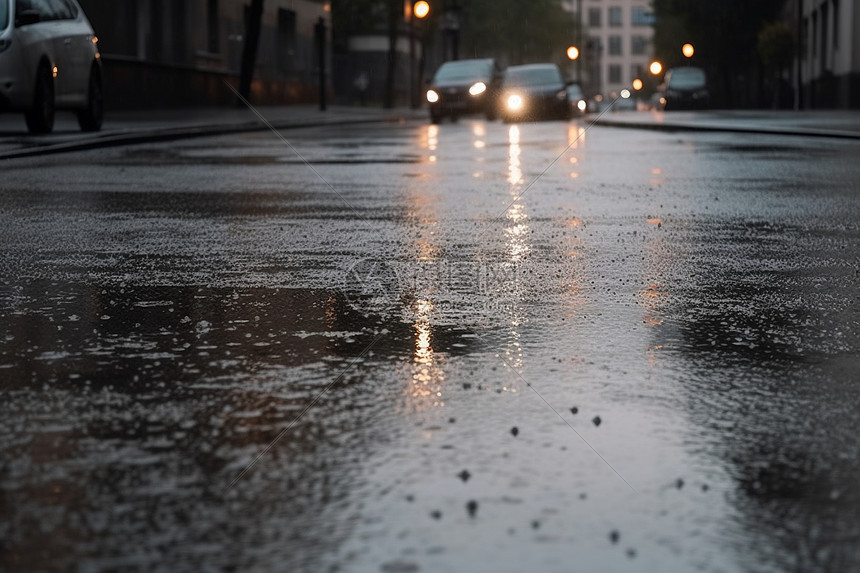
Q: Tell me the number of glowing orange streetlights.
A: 5